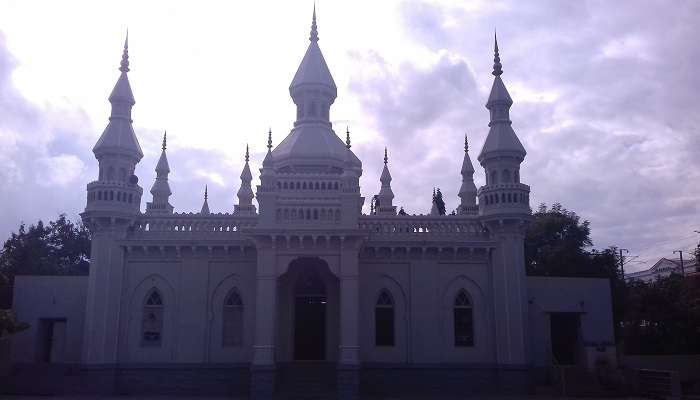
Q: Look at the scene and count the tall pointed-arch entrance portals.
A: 1